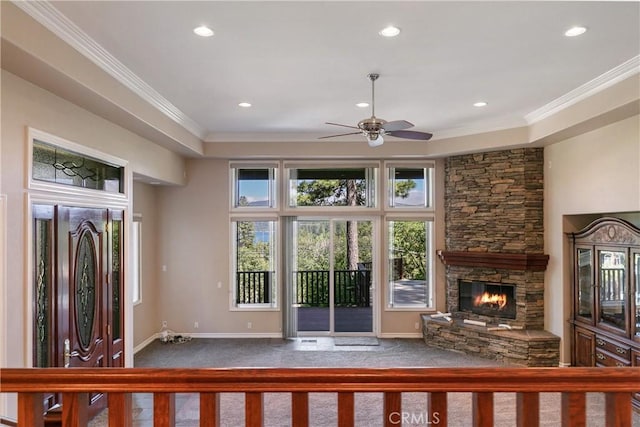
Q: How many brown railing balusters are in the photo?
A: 14